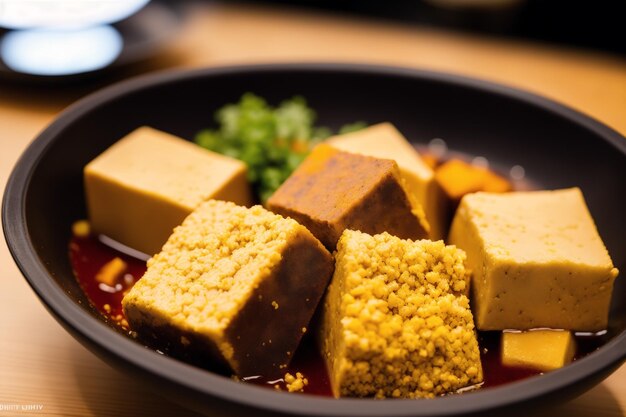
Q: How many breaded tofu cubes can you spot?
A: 2